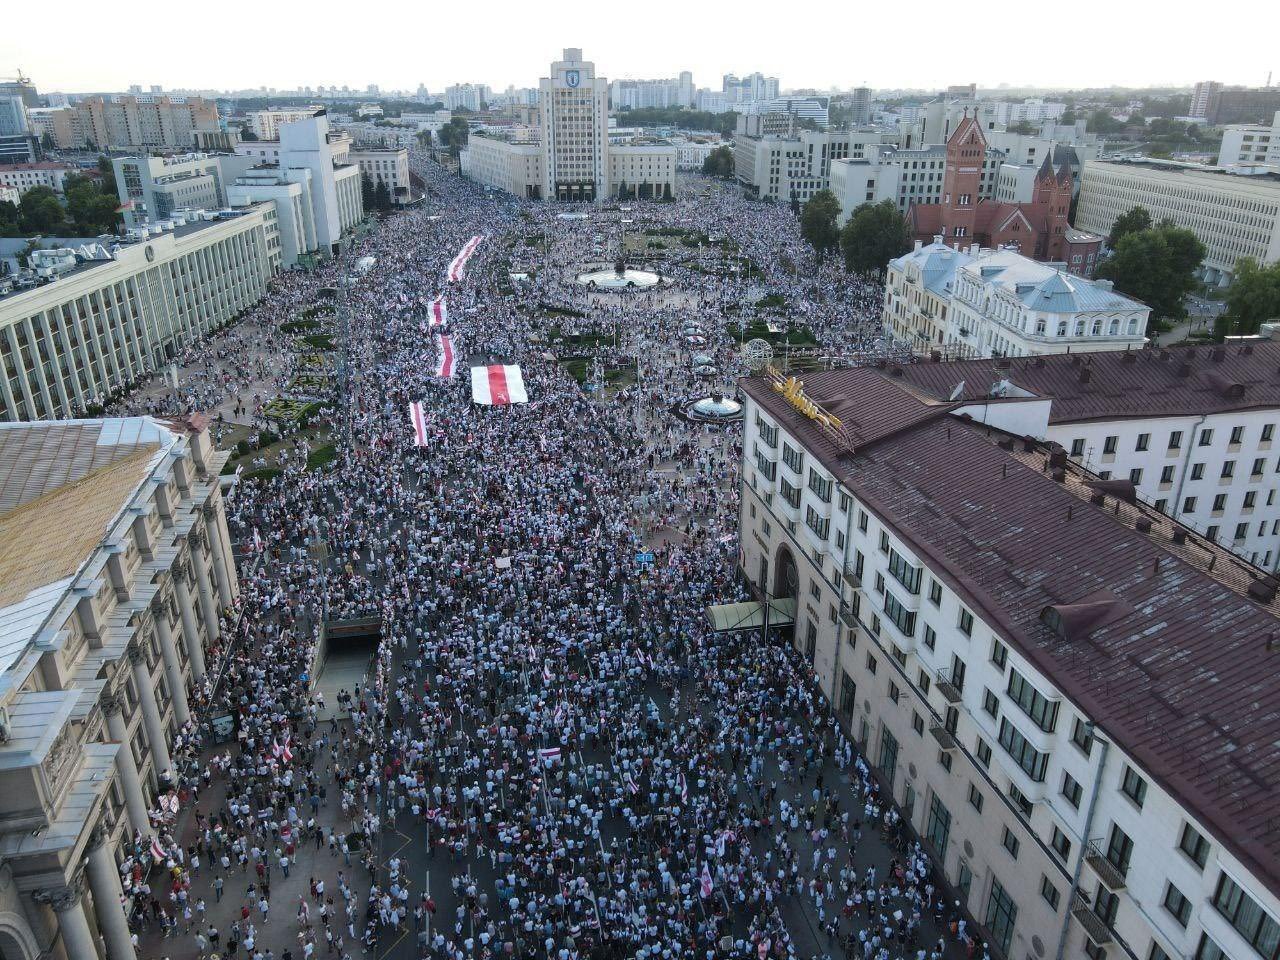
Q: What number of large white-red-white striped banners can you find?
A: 5